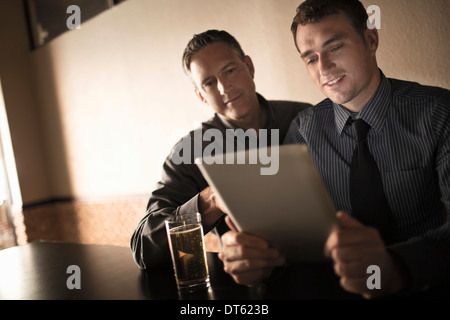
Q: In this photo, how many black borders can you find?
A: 1